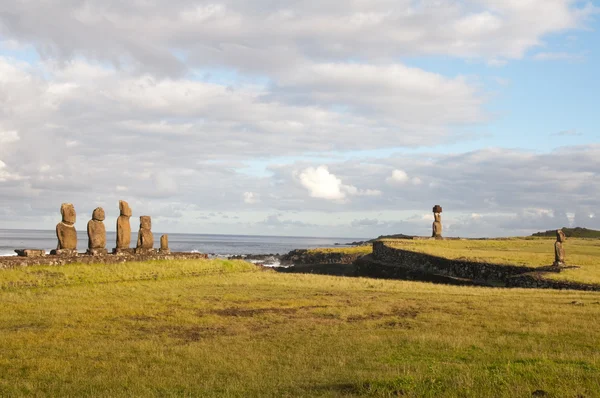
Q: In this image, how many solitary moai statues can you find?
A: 2